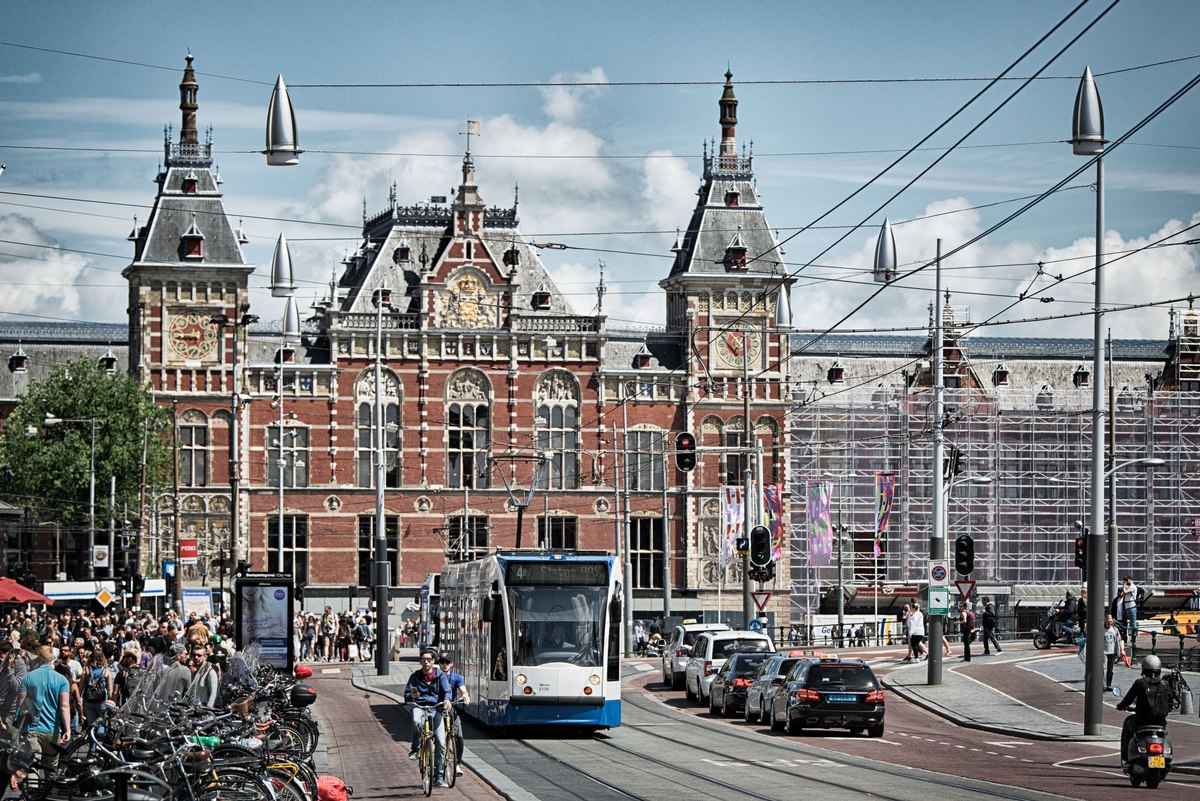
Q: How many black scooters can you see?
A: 2